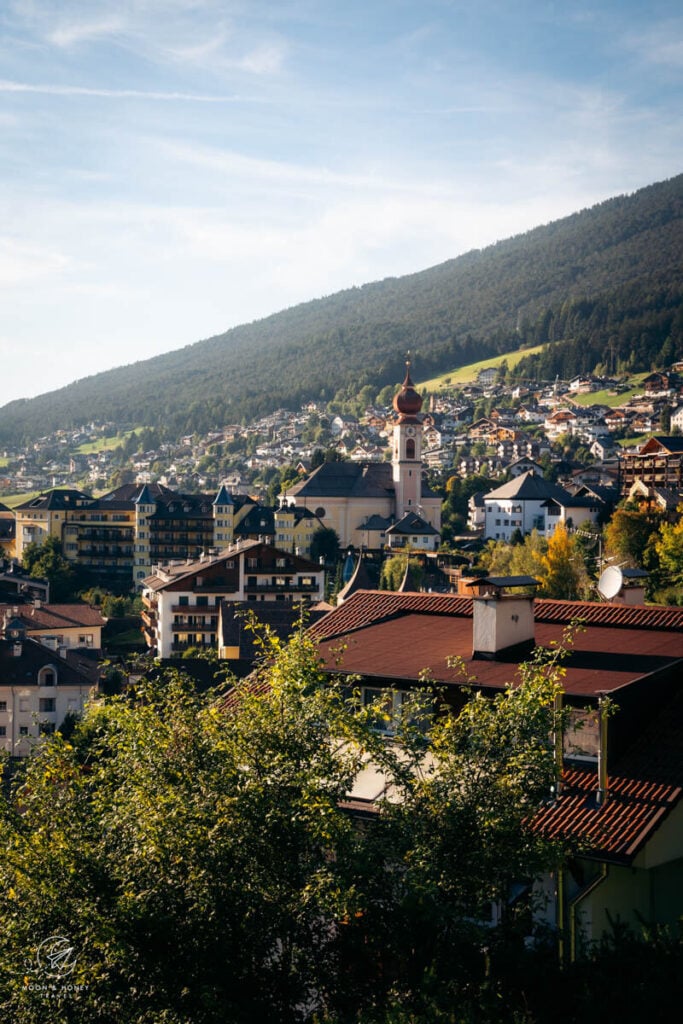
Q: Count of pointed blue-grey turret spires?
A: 2